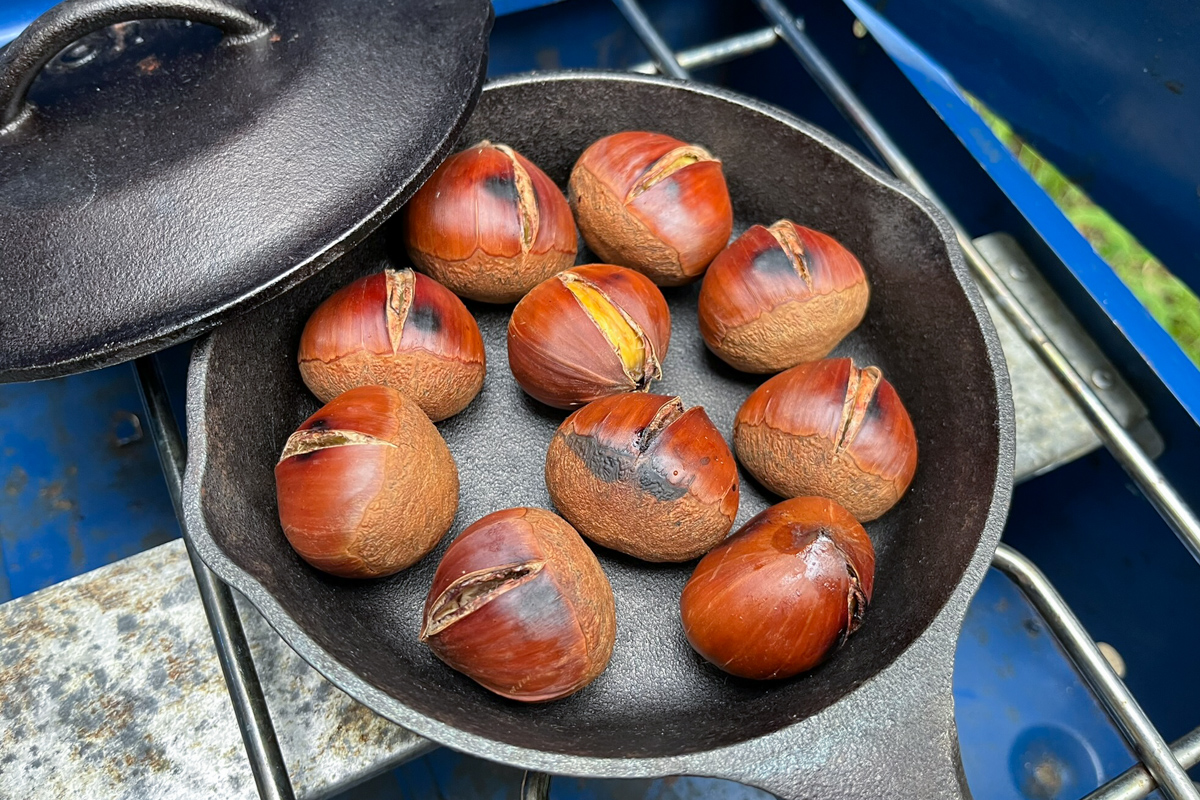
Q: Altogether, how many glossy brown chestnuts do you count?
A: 10